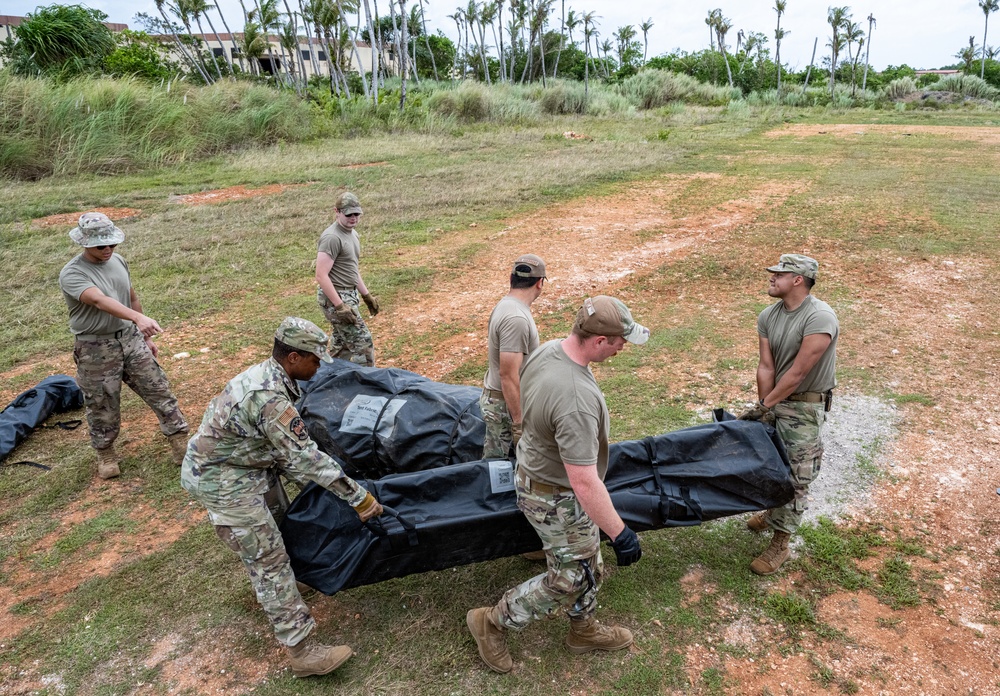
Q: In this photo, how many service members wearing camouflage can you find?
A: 6